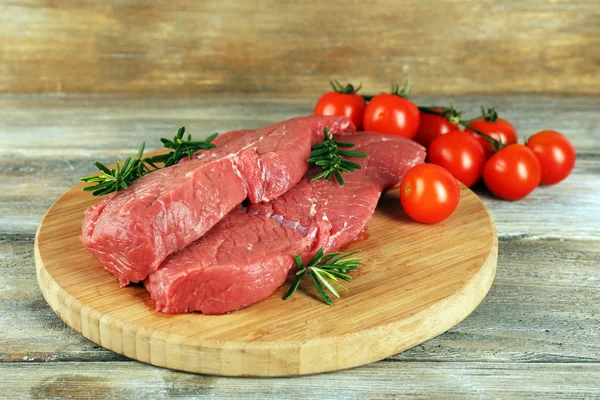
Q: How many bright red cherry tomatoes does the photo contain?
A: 8